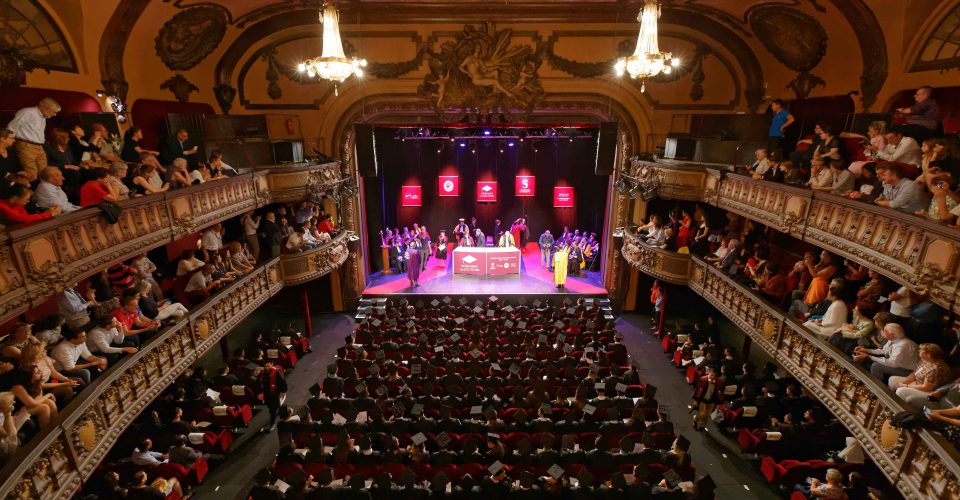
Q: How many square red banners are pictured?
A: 5